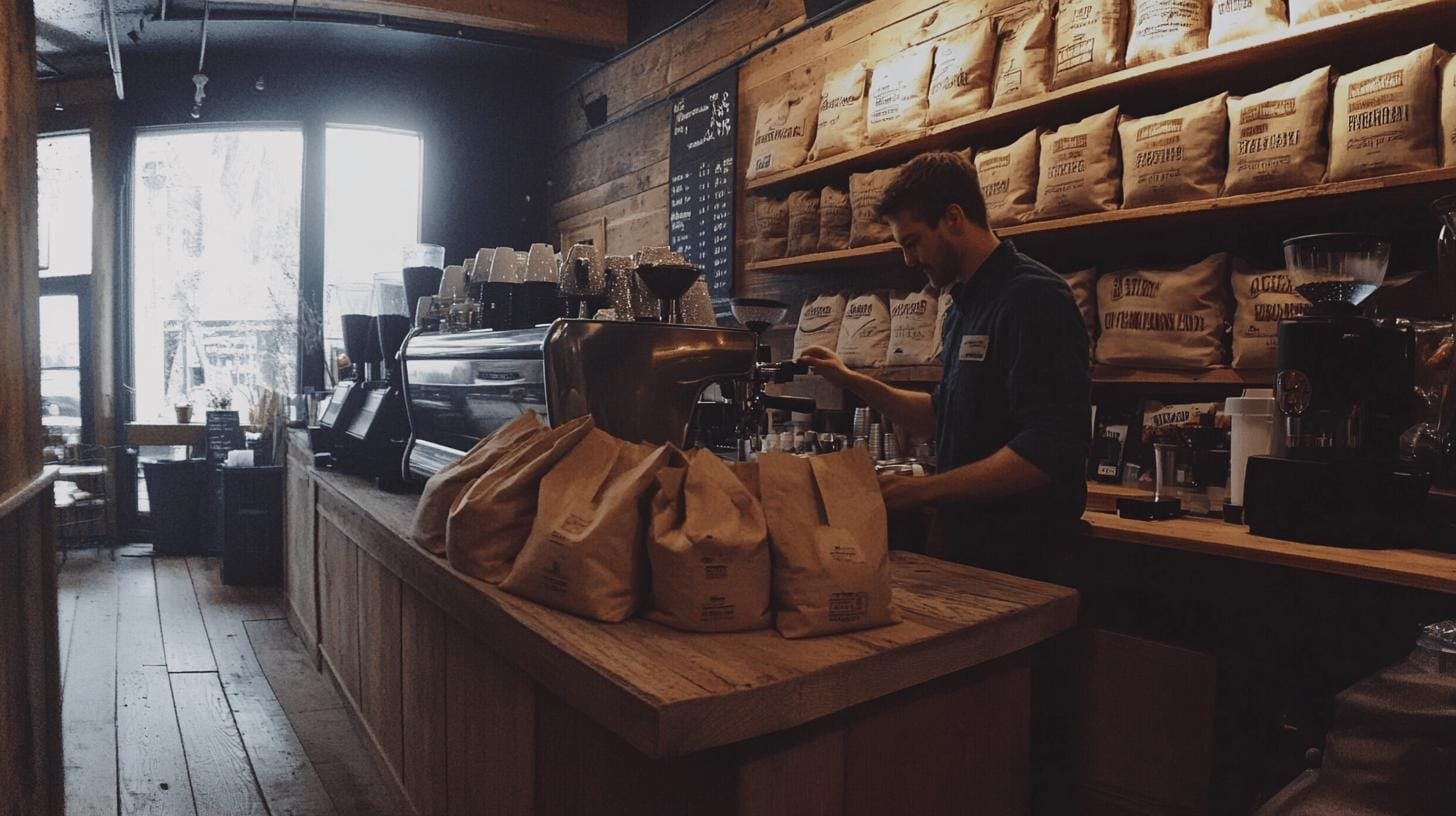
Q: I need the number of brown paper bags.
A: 5